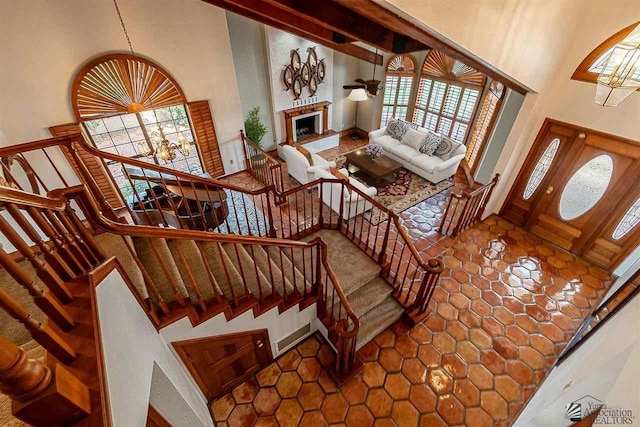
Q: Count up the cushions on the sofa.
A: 5